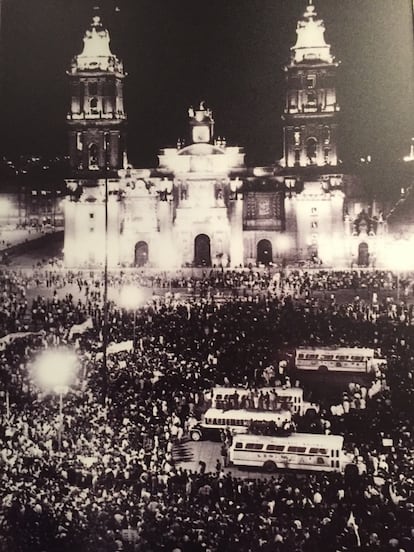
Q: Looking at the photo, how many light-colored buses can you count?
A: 4